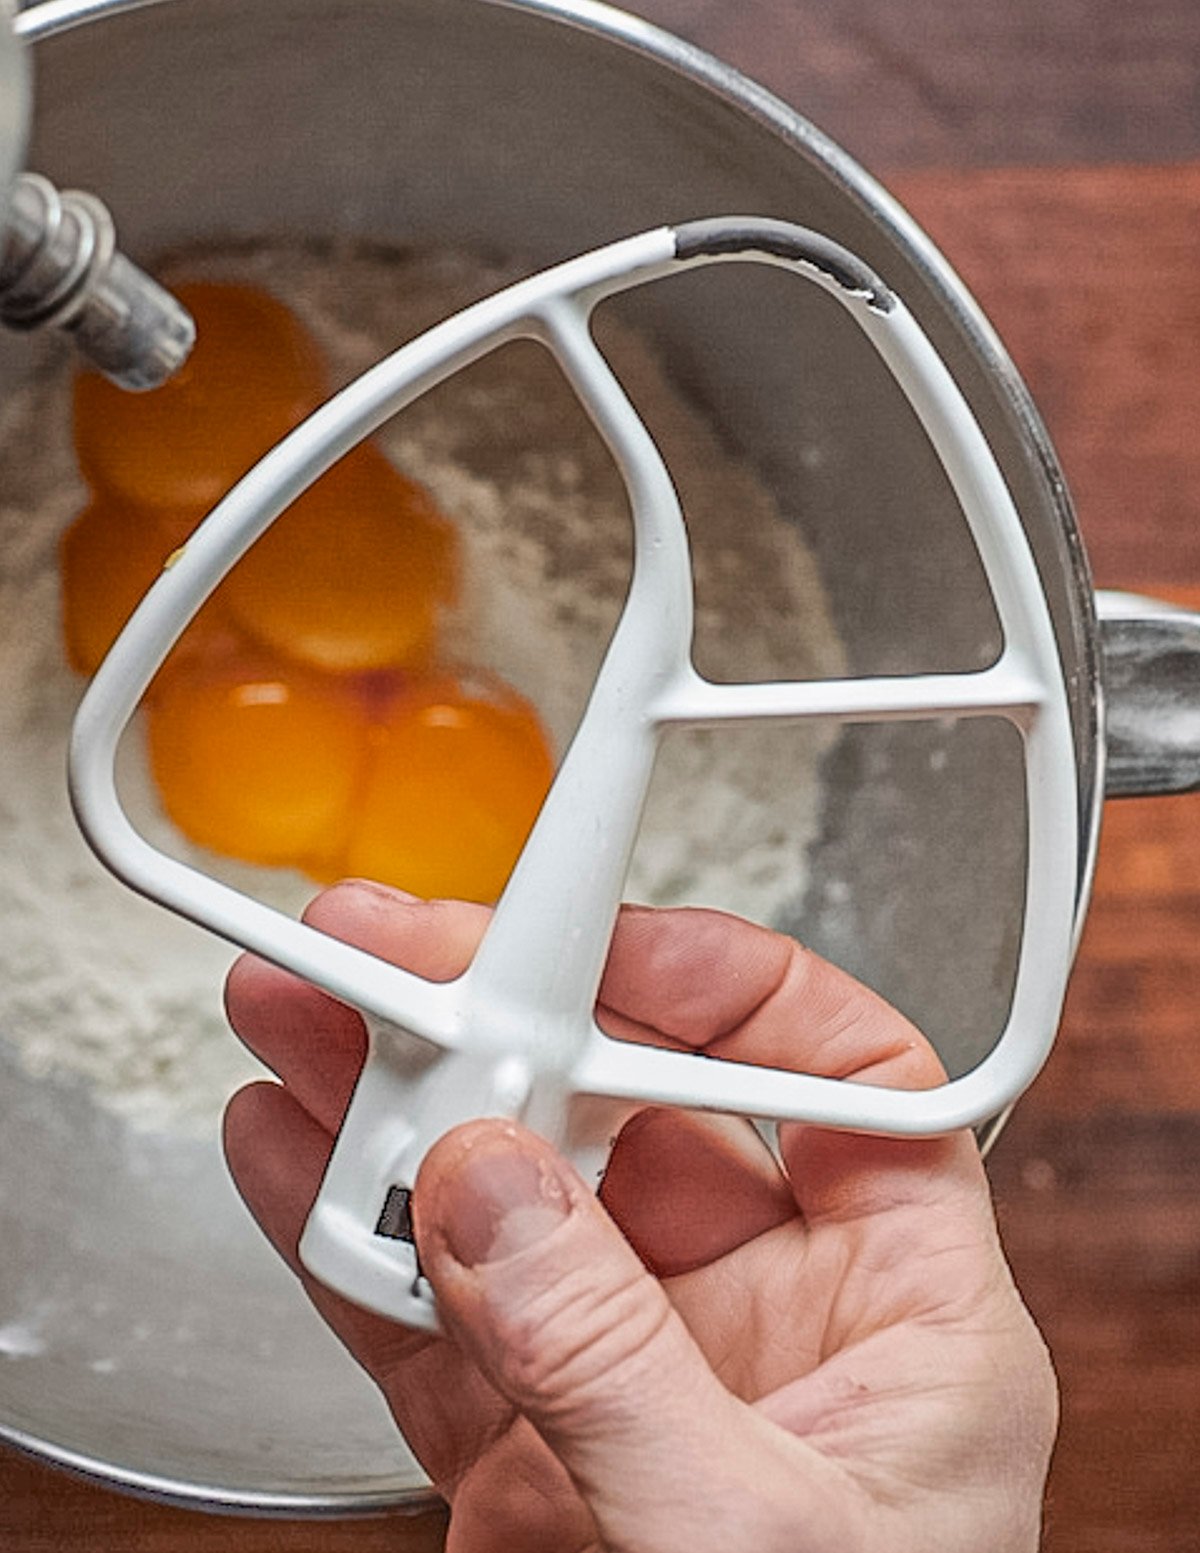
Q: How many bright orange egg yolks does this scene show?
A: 5